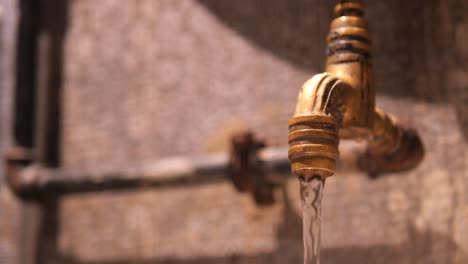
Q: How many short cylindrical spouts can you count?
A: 1